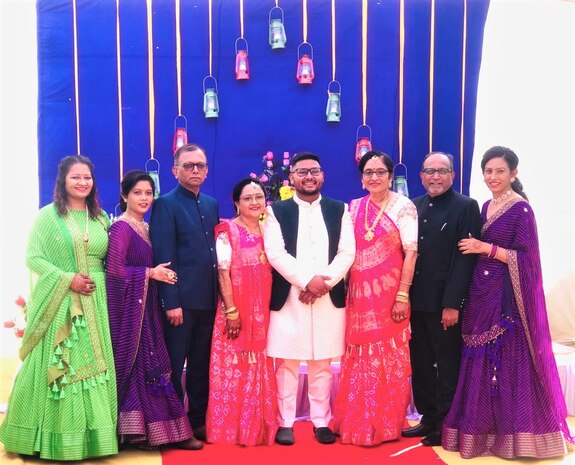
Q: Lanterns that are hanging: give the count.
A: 9